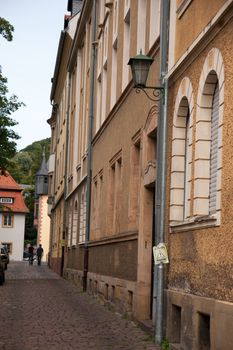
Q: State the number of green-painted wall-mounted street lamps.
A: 1